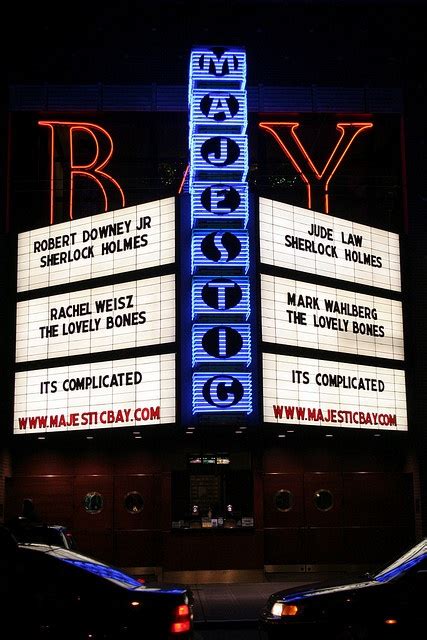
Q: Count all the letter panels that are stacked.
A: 8